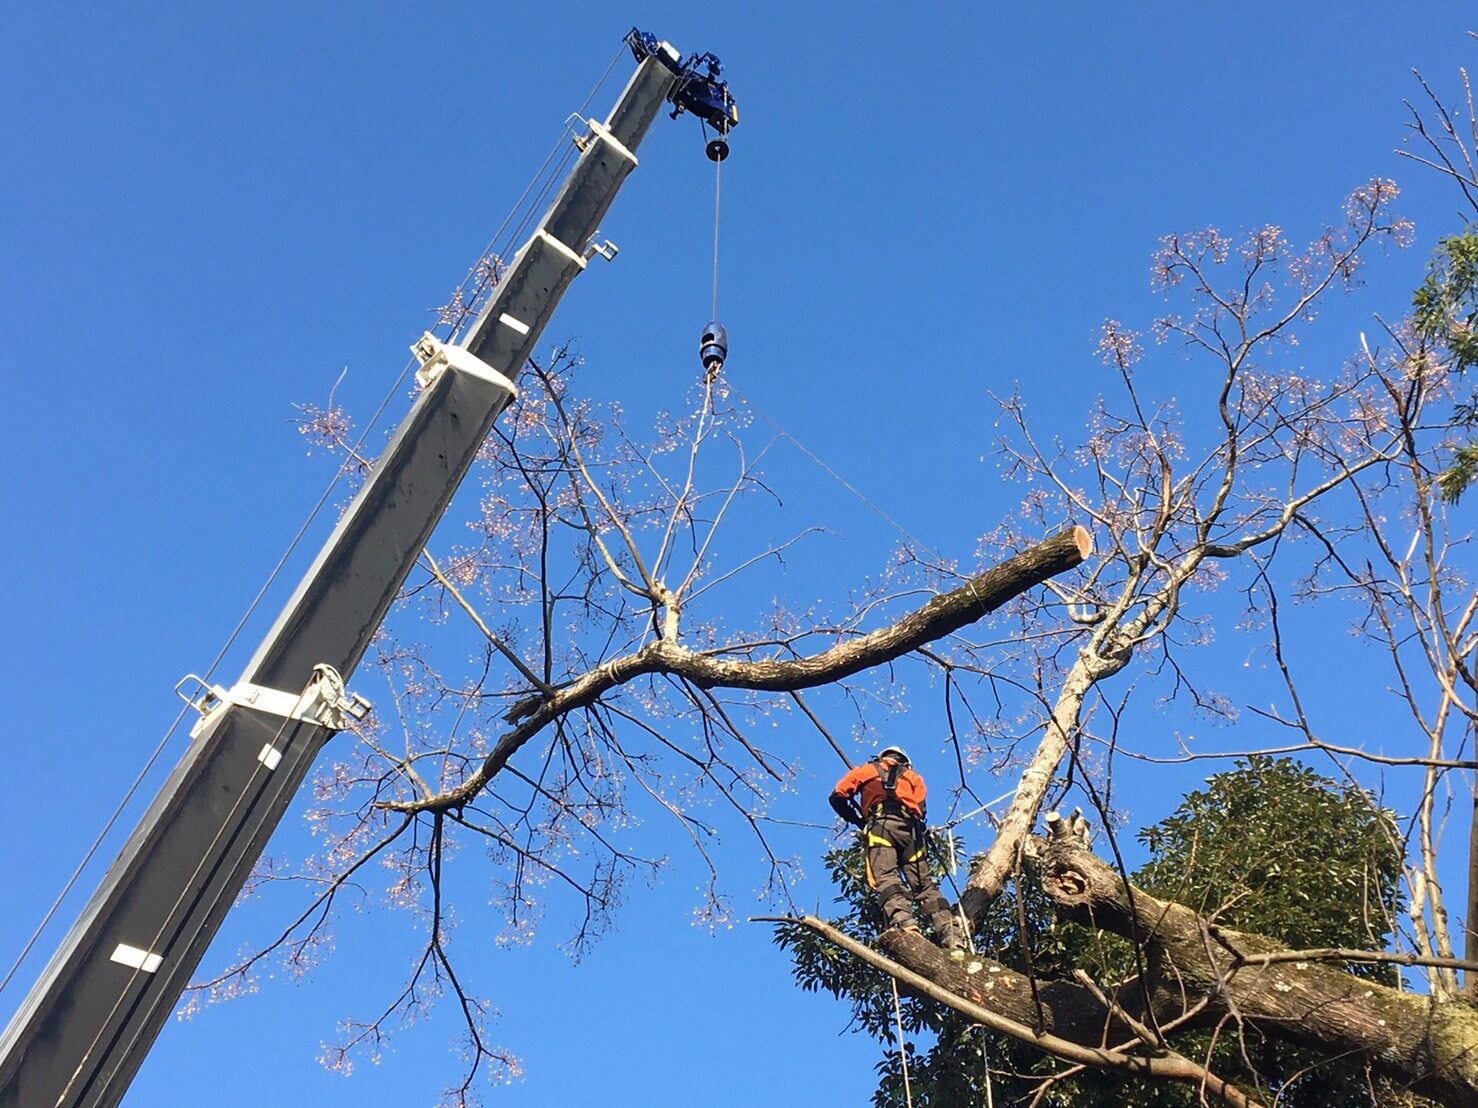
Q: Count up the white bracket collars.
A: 4